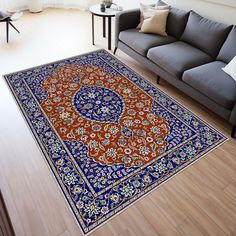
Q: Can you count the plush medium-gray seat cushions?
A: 3